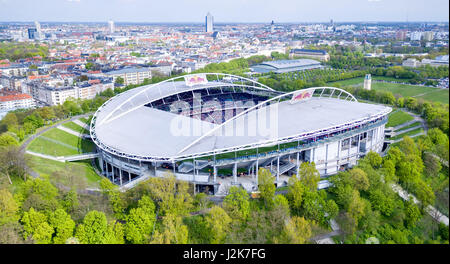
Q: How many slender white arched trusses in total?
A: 2